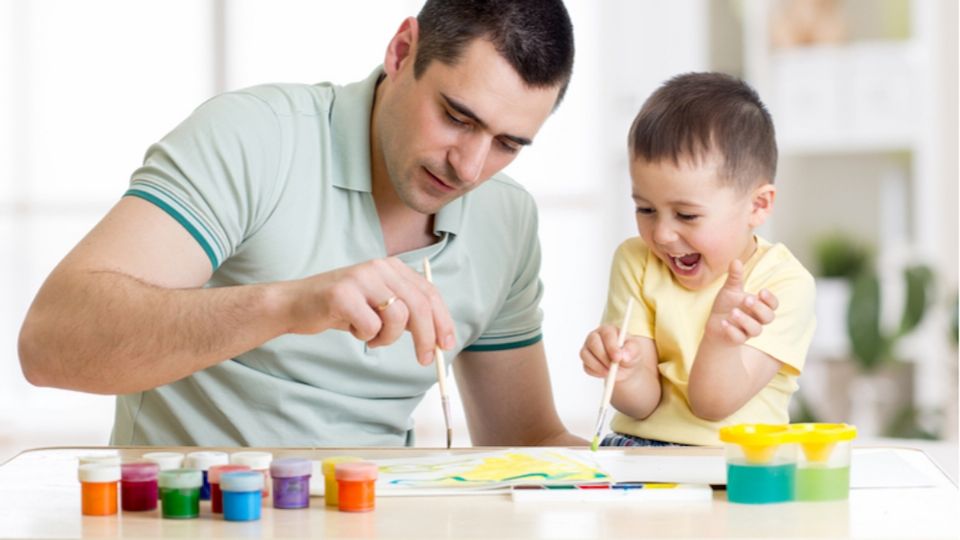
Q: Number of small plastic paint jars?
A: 12